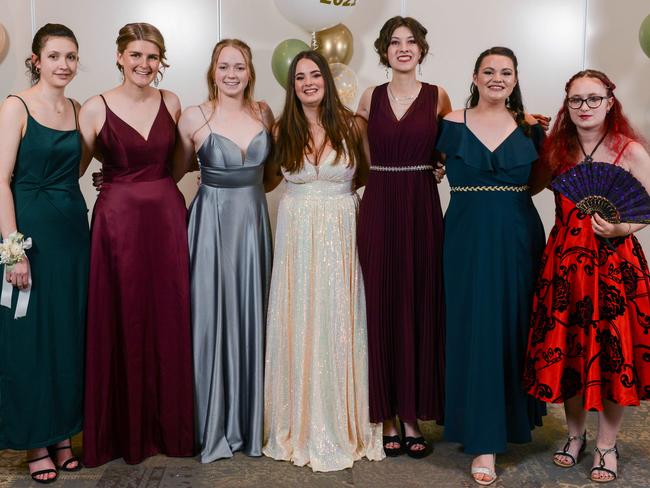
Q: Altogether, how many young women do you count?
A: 7